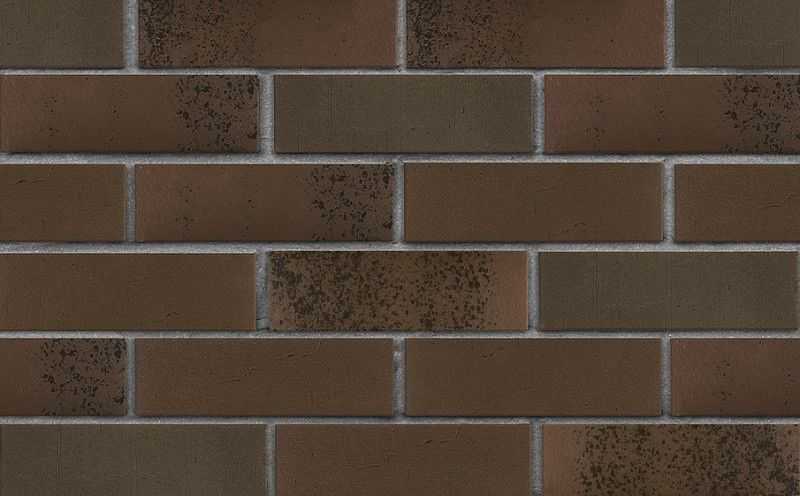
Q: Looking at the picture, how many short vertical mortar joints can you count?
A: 15